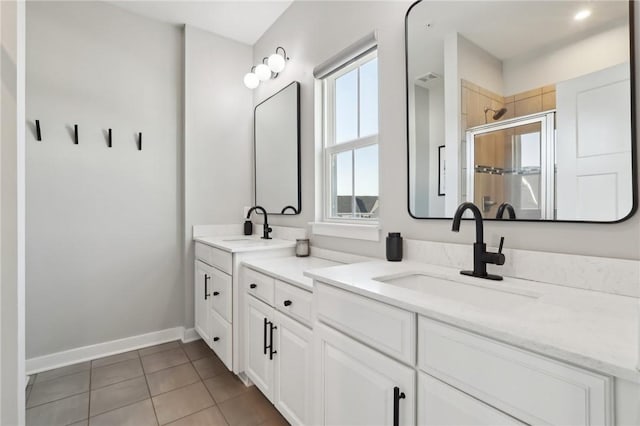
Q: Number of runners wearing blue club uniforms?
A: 0